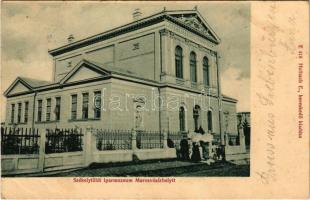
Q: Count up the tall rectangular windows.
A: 9